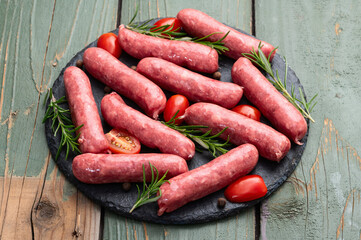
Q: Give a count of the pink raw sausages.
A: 10